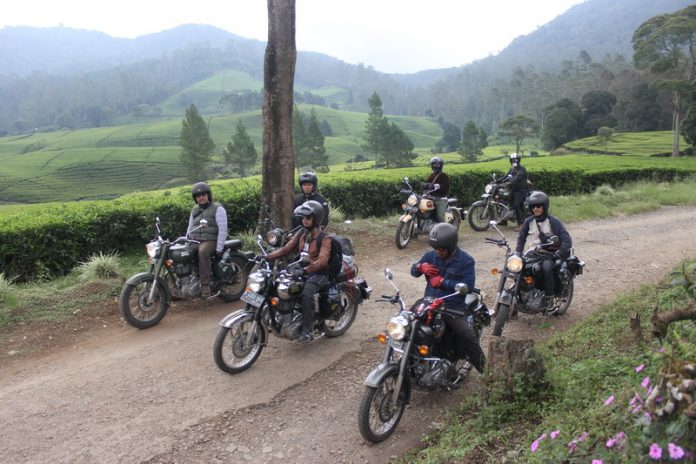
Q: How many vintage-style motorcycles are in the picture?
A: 7